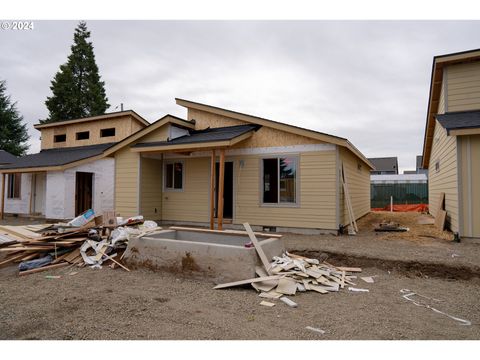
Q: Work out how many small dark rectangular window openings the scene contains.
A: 3